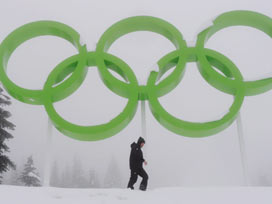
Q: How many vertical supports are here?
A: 3